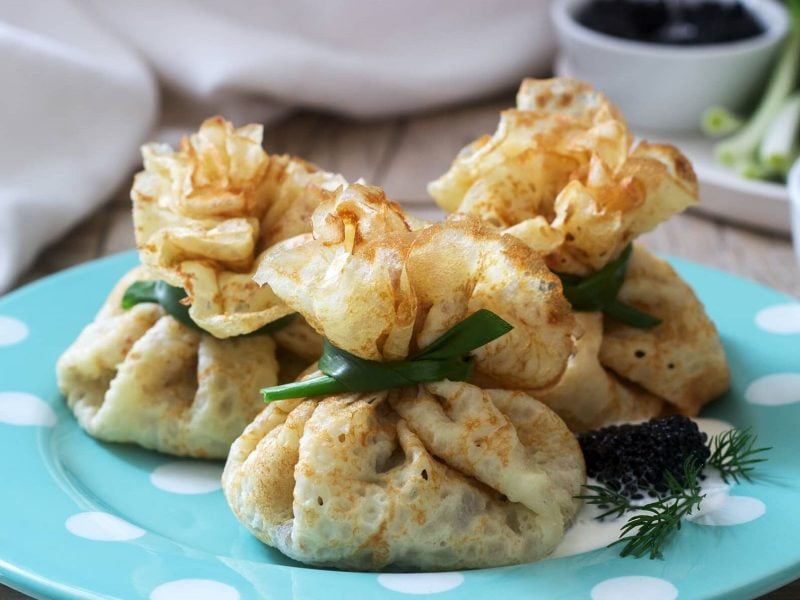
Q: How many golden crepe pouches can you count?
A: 3